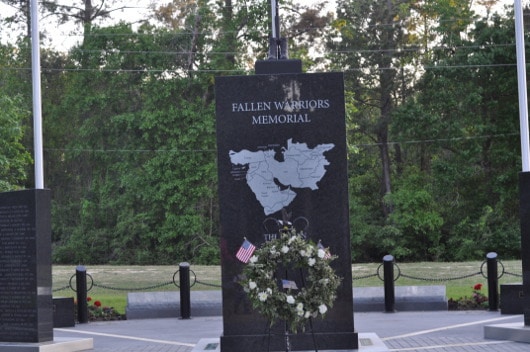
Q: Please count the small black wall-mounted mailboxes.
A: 0